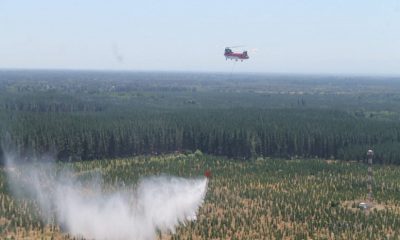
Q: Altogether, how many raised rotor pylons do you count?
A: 2